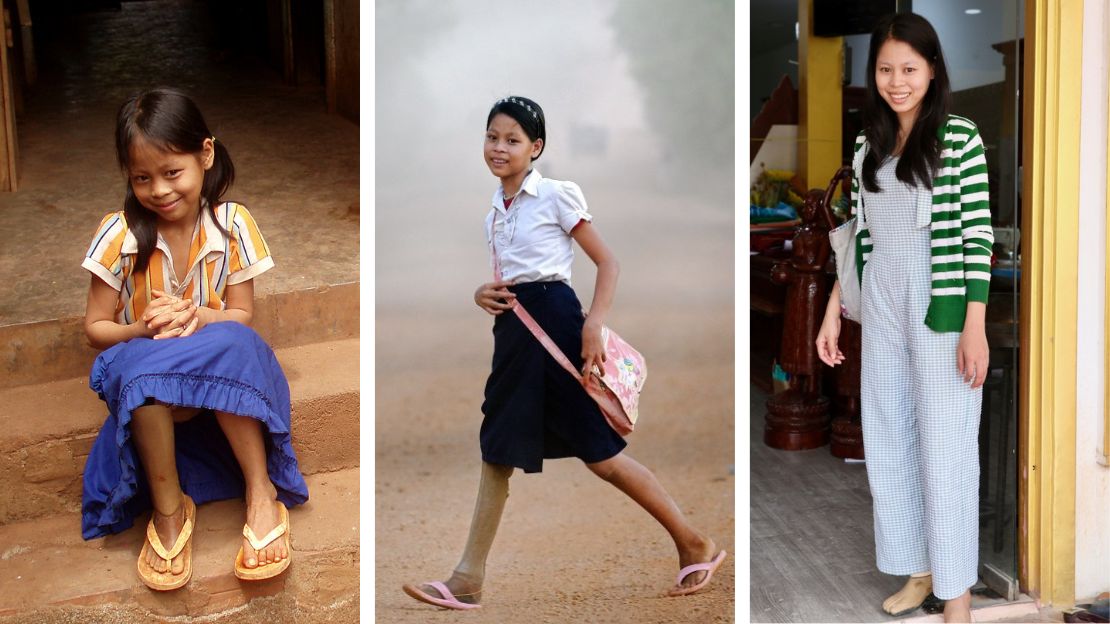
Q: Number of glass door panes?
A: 1